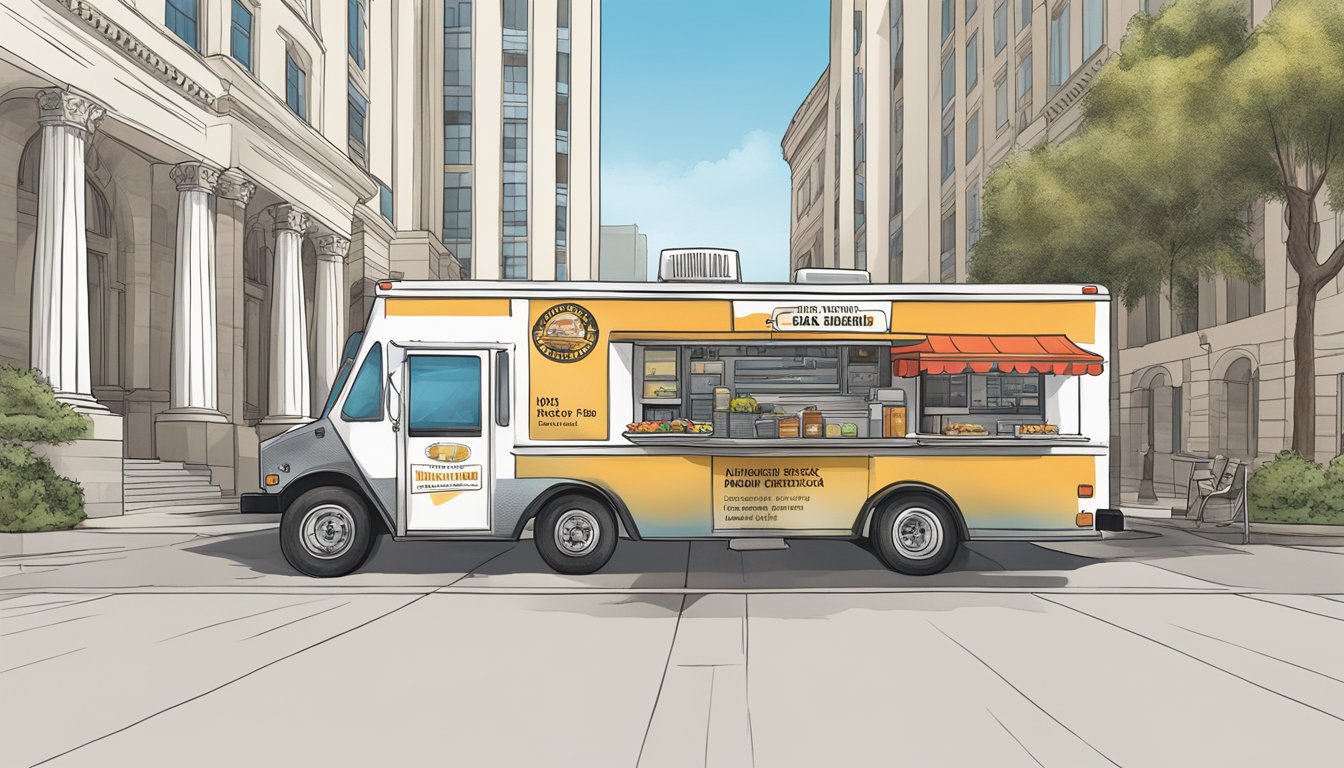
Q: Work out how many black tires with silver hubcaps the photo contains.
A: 3